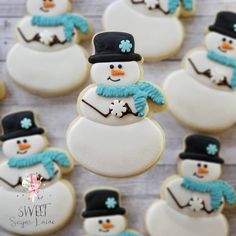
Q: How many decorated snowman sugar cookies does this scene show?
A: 7